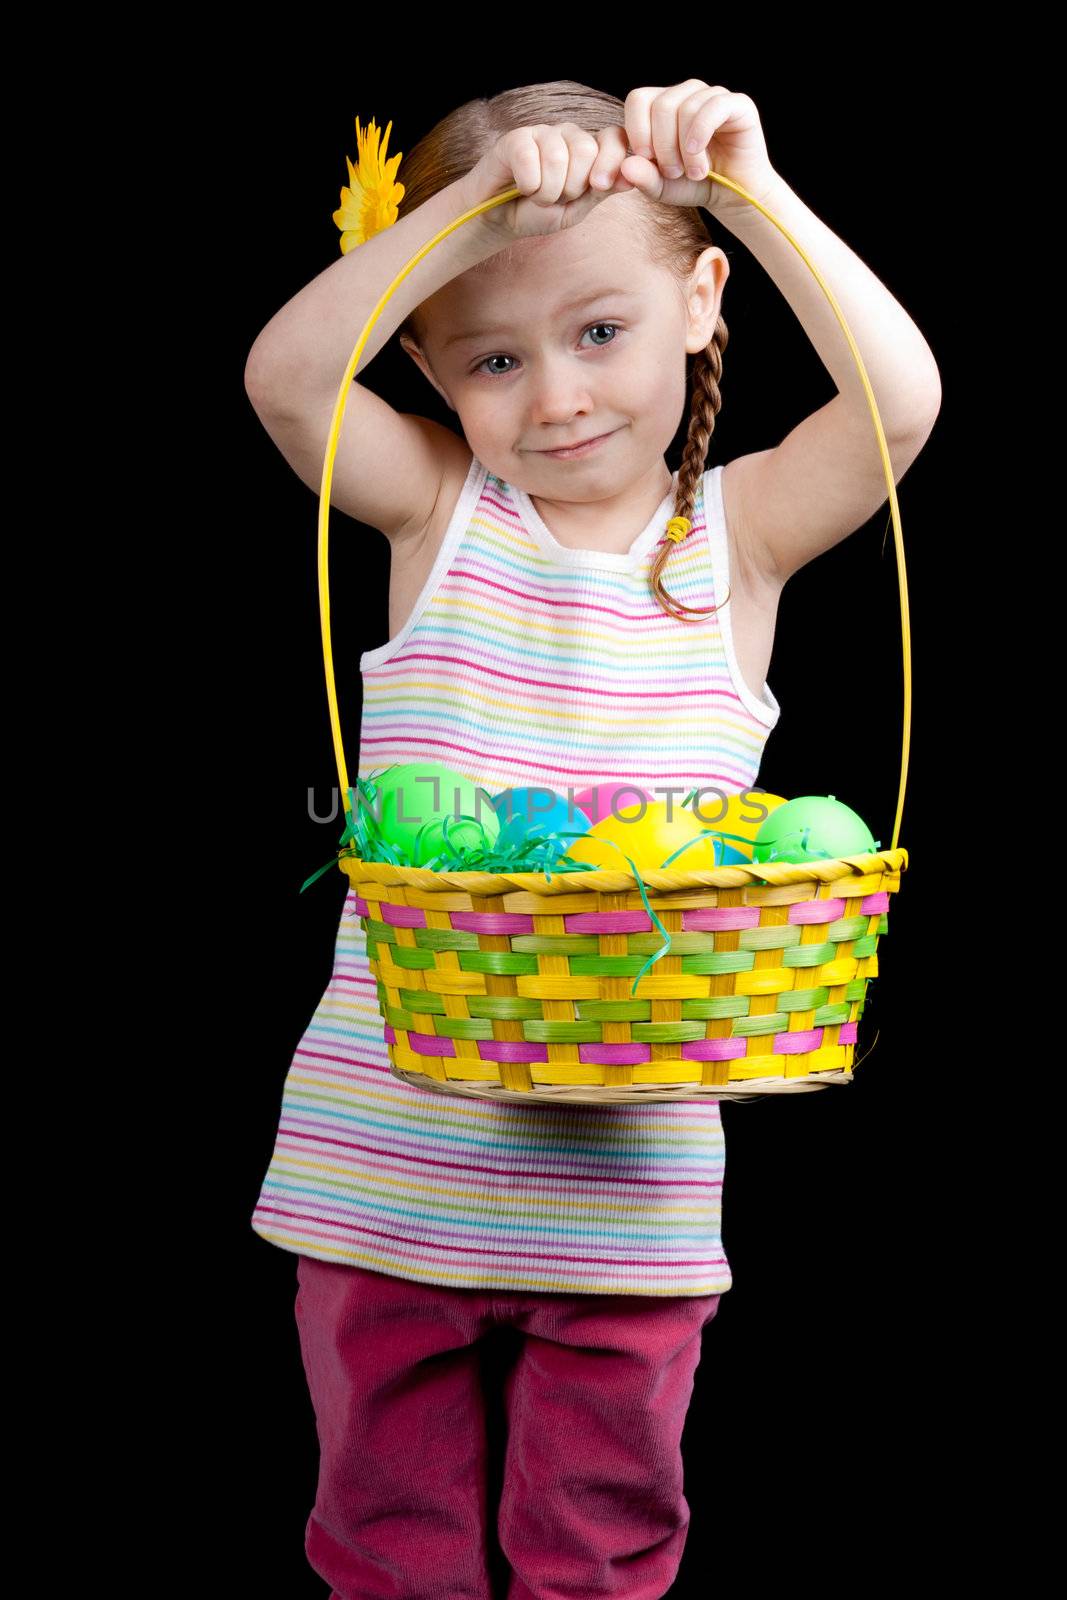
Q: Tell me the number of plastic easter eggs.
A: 7